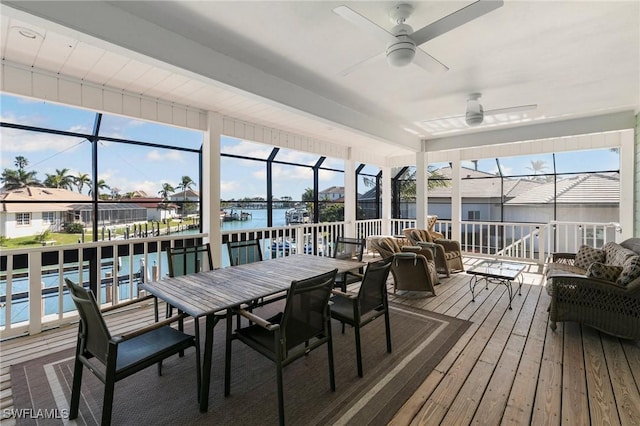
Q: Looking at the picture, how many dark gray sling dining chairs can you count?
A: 6